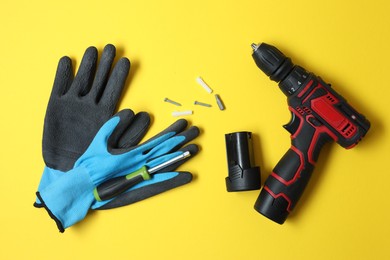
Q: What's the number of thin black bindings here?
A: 2